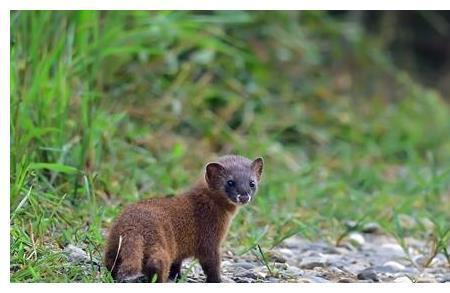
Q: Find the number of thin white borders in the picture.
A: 3